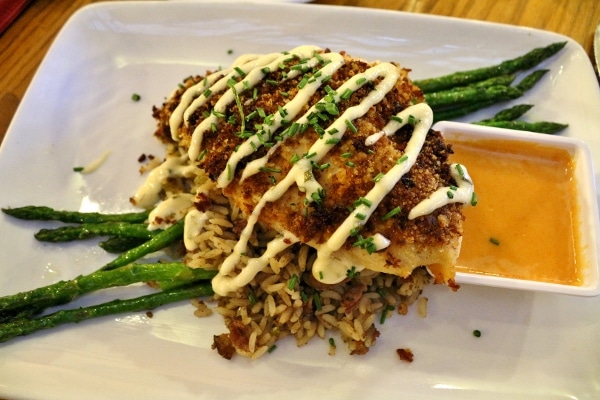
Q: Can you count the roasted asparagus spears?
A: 12